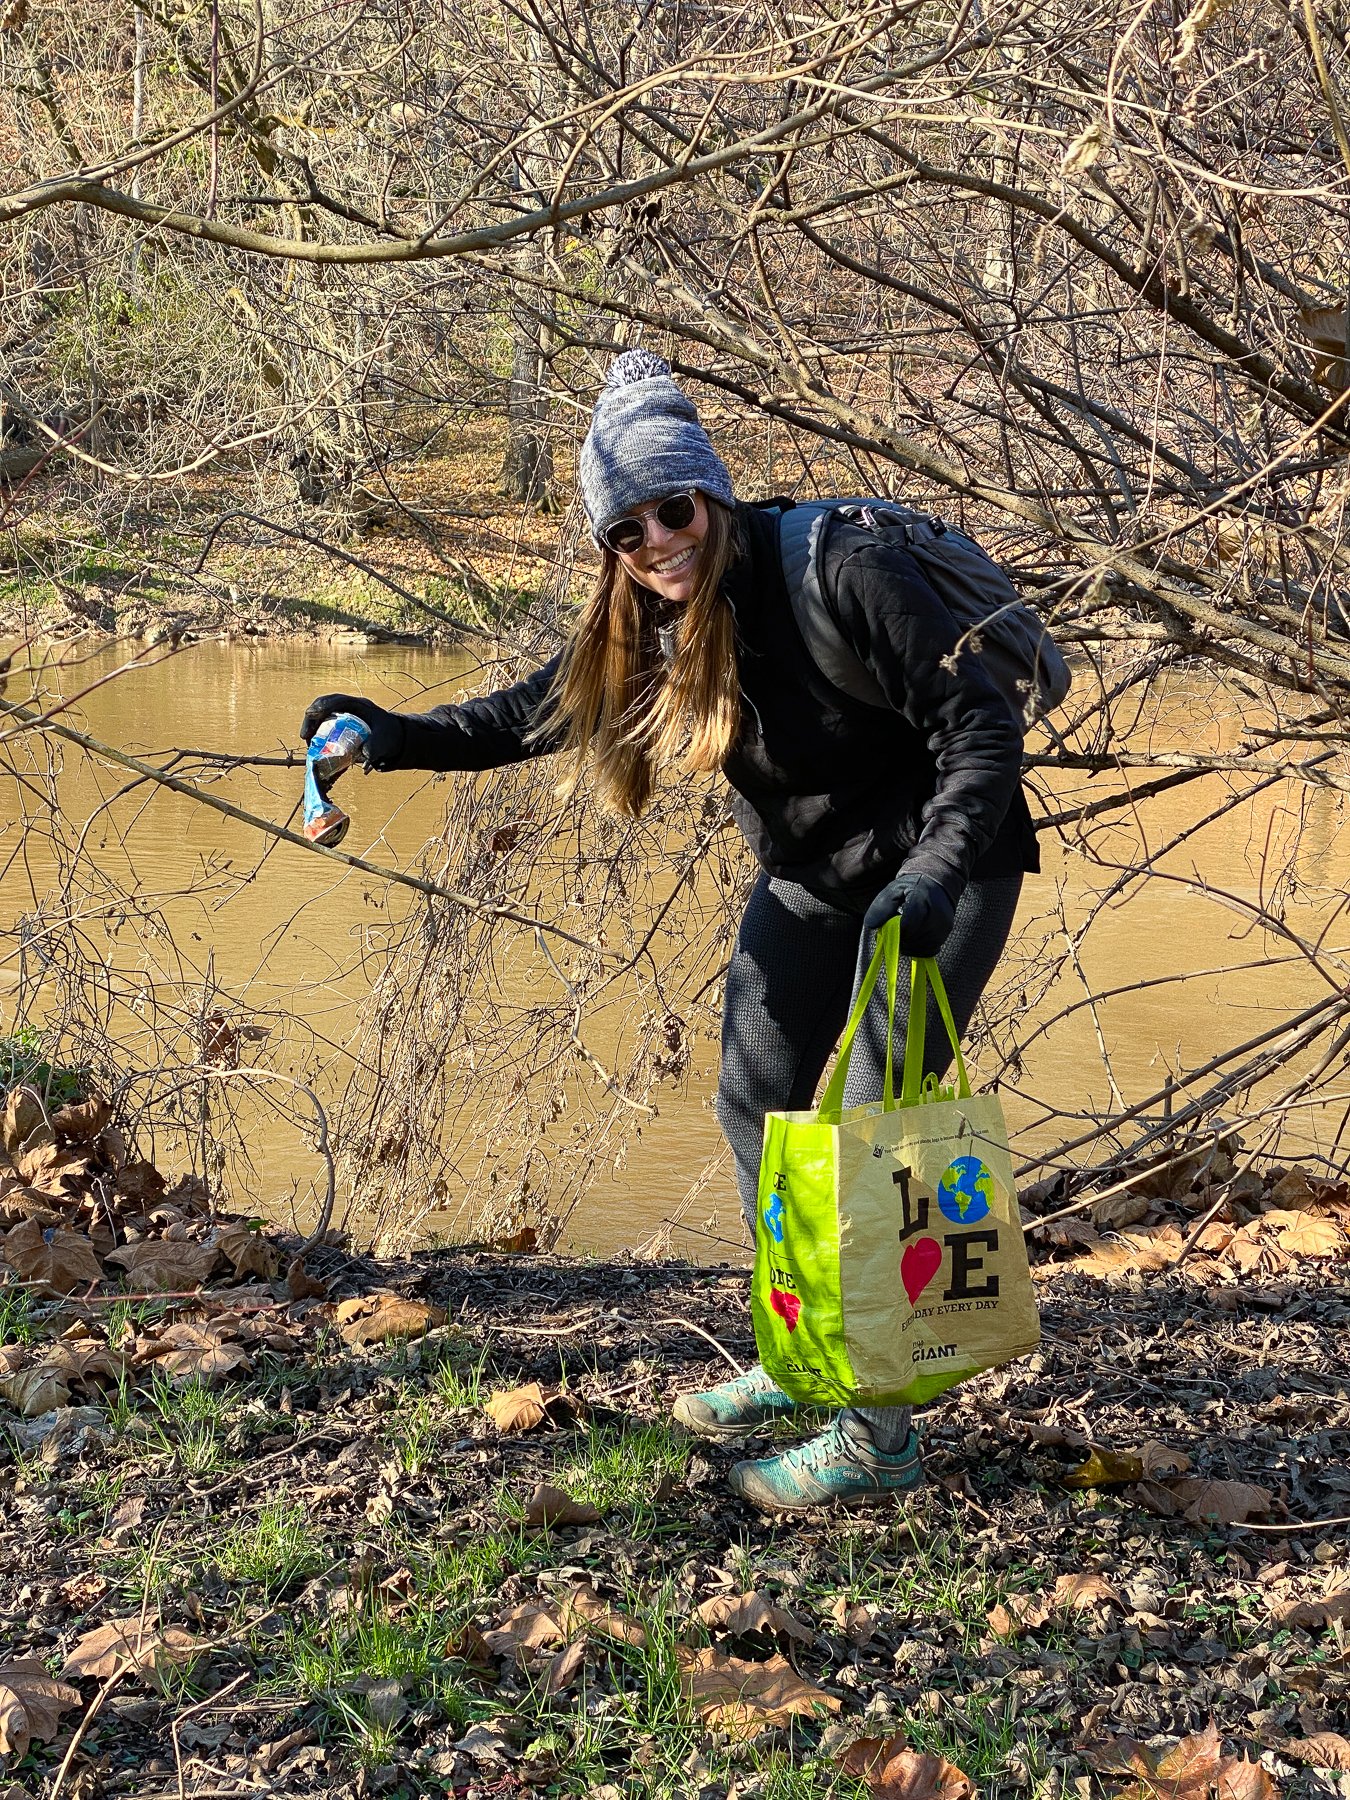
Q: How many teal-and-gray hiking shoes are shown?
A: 2